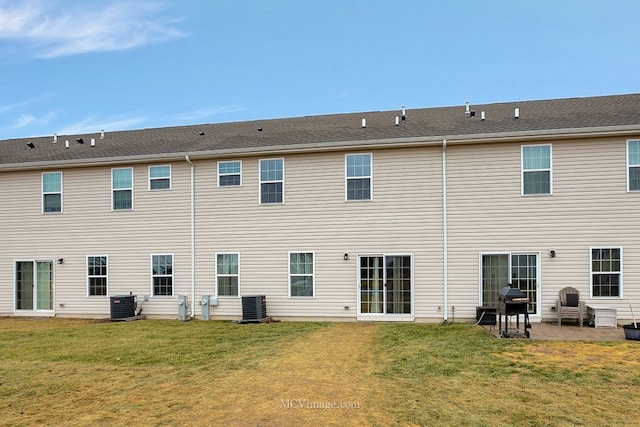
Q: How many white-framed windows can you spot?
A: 13